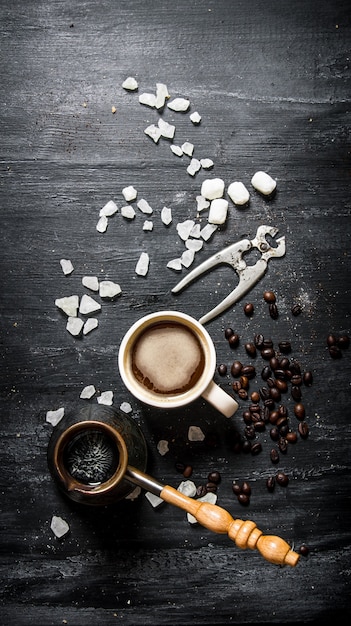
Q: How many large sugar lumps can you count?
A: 4